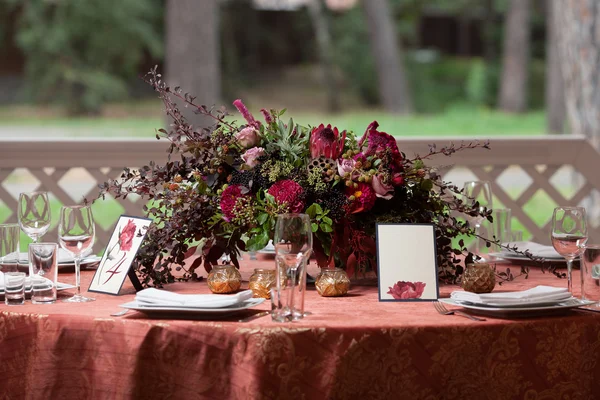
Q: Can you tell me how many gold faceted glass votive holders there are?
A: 4